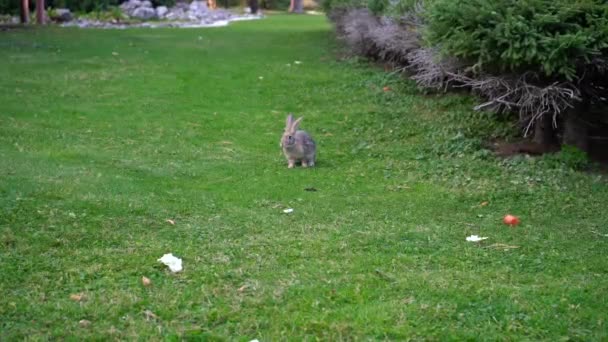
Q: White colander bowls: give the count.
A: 0